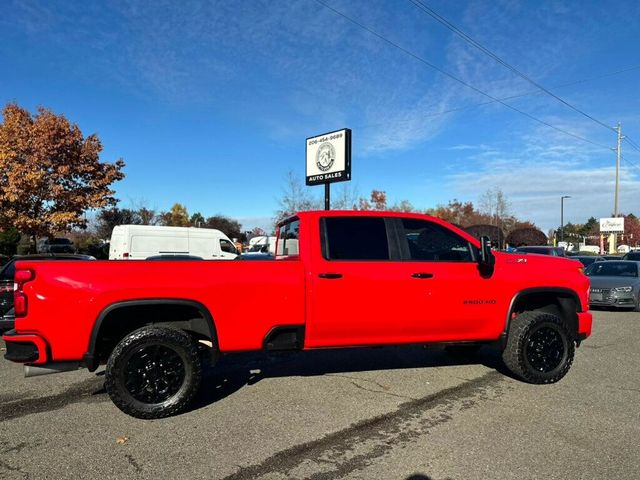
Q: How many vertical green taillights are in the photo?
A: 0